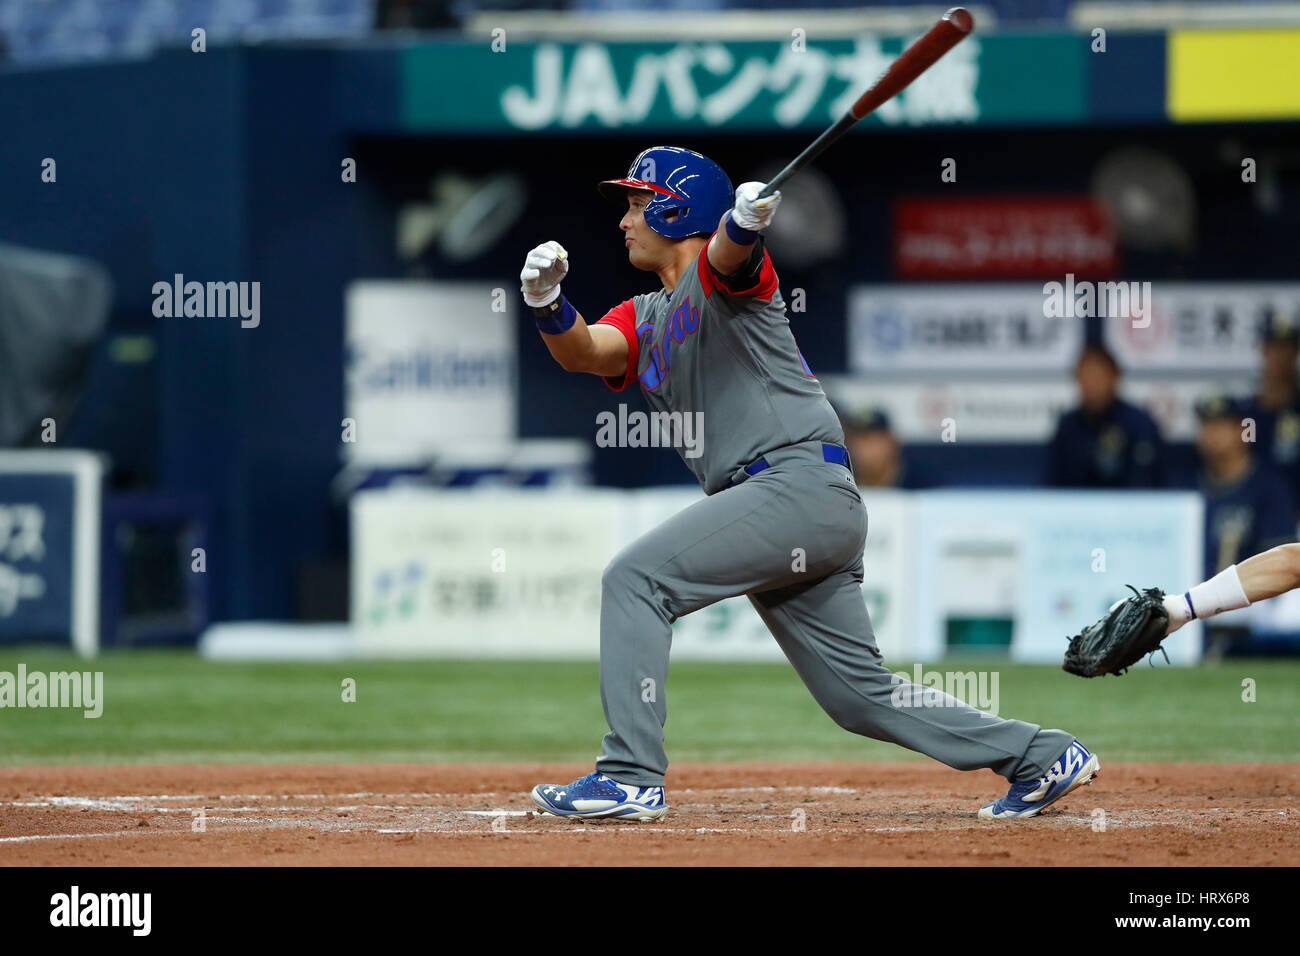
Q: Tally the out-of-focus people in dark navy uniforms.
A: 4